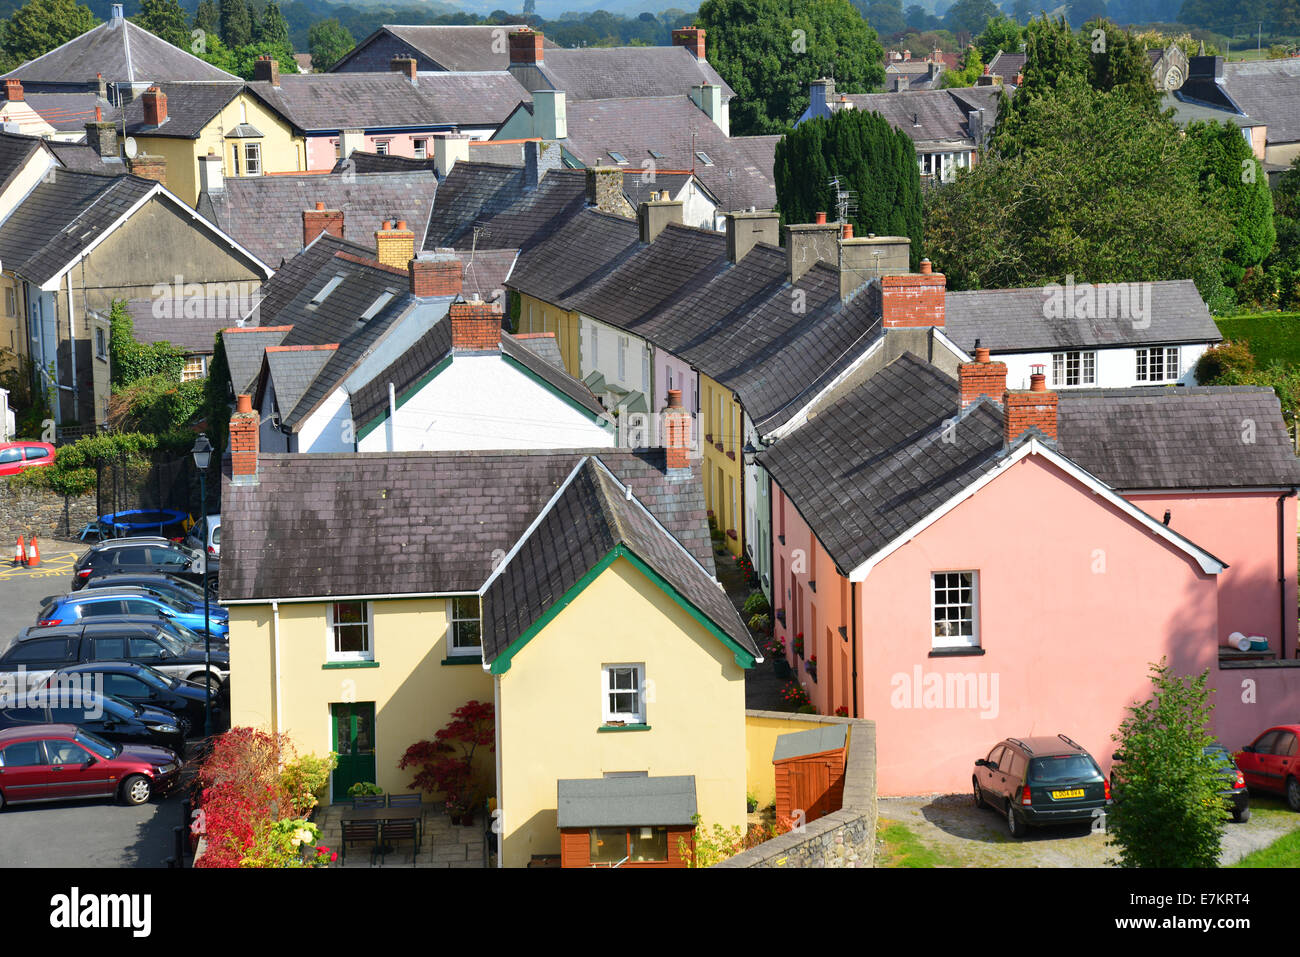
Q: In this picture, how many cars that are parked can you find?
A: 13